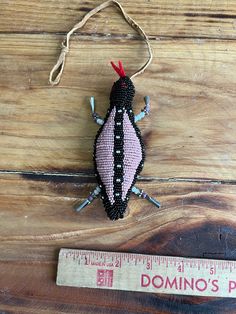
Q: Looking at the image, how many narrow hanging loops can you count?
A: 1